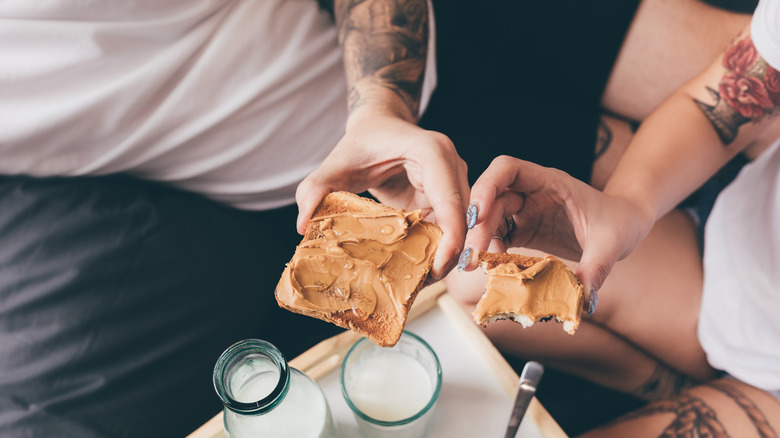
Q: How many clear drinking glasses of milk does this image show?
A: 1